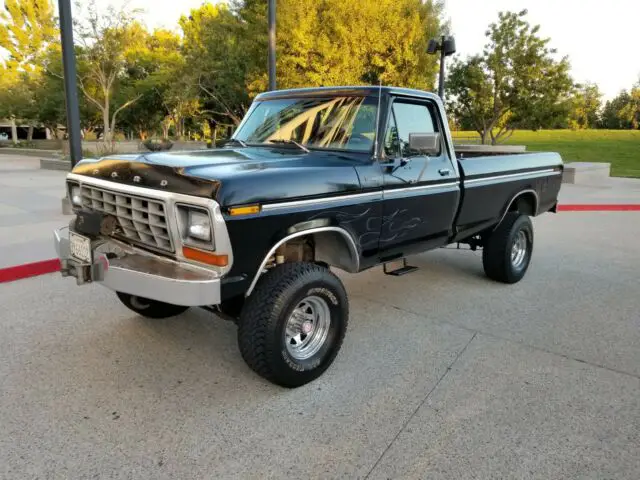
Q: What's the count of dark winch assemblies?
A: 1